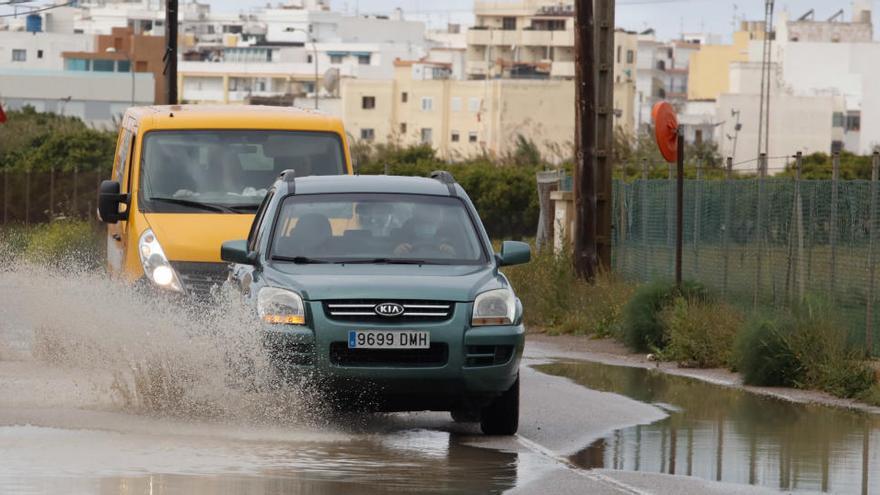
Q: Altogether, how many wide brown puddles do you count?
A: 2